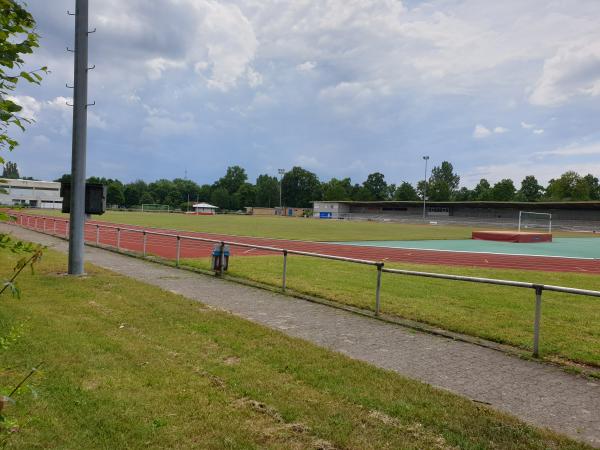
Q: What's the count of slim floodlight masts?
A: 2